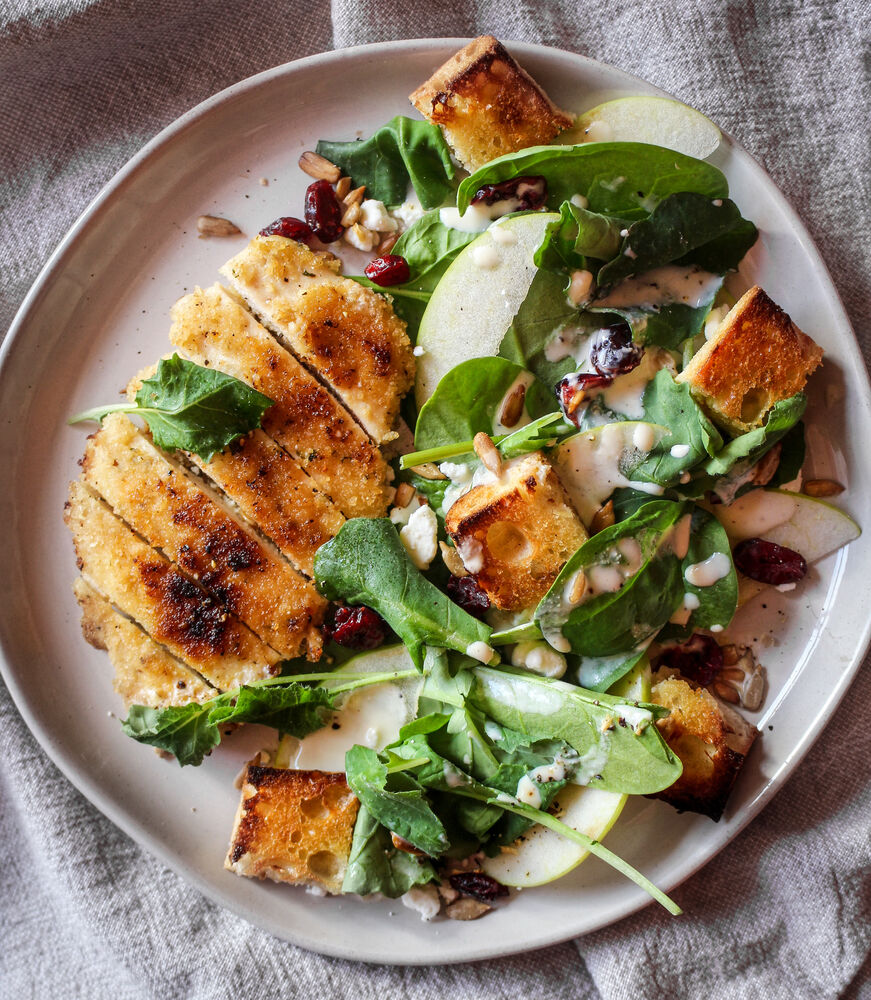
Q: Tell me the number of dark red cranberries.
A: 11